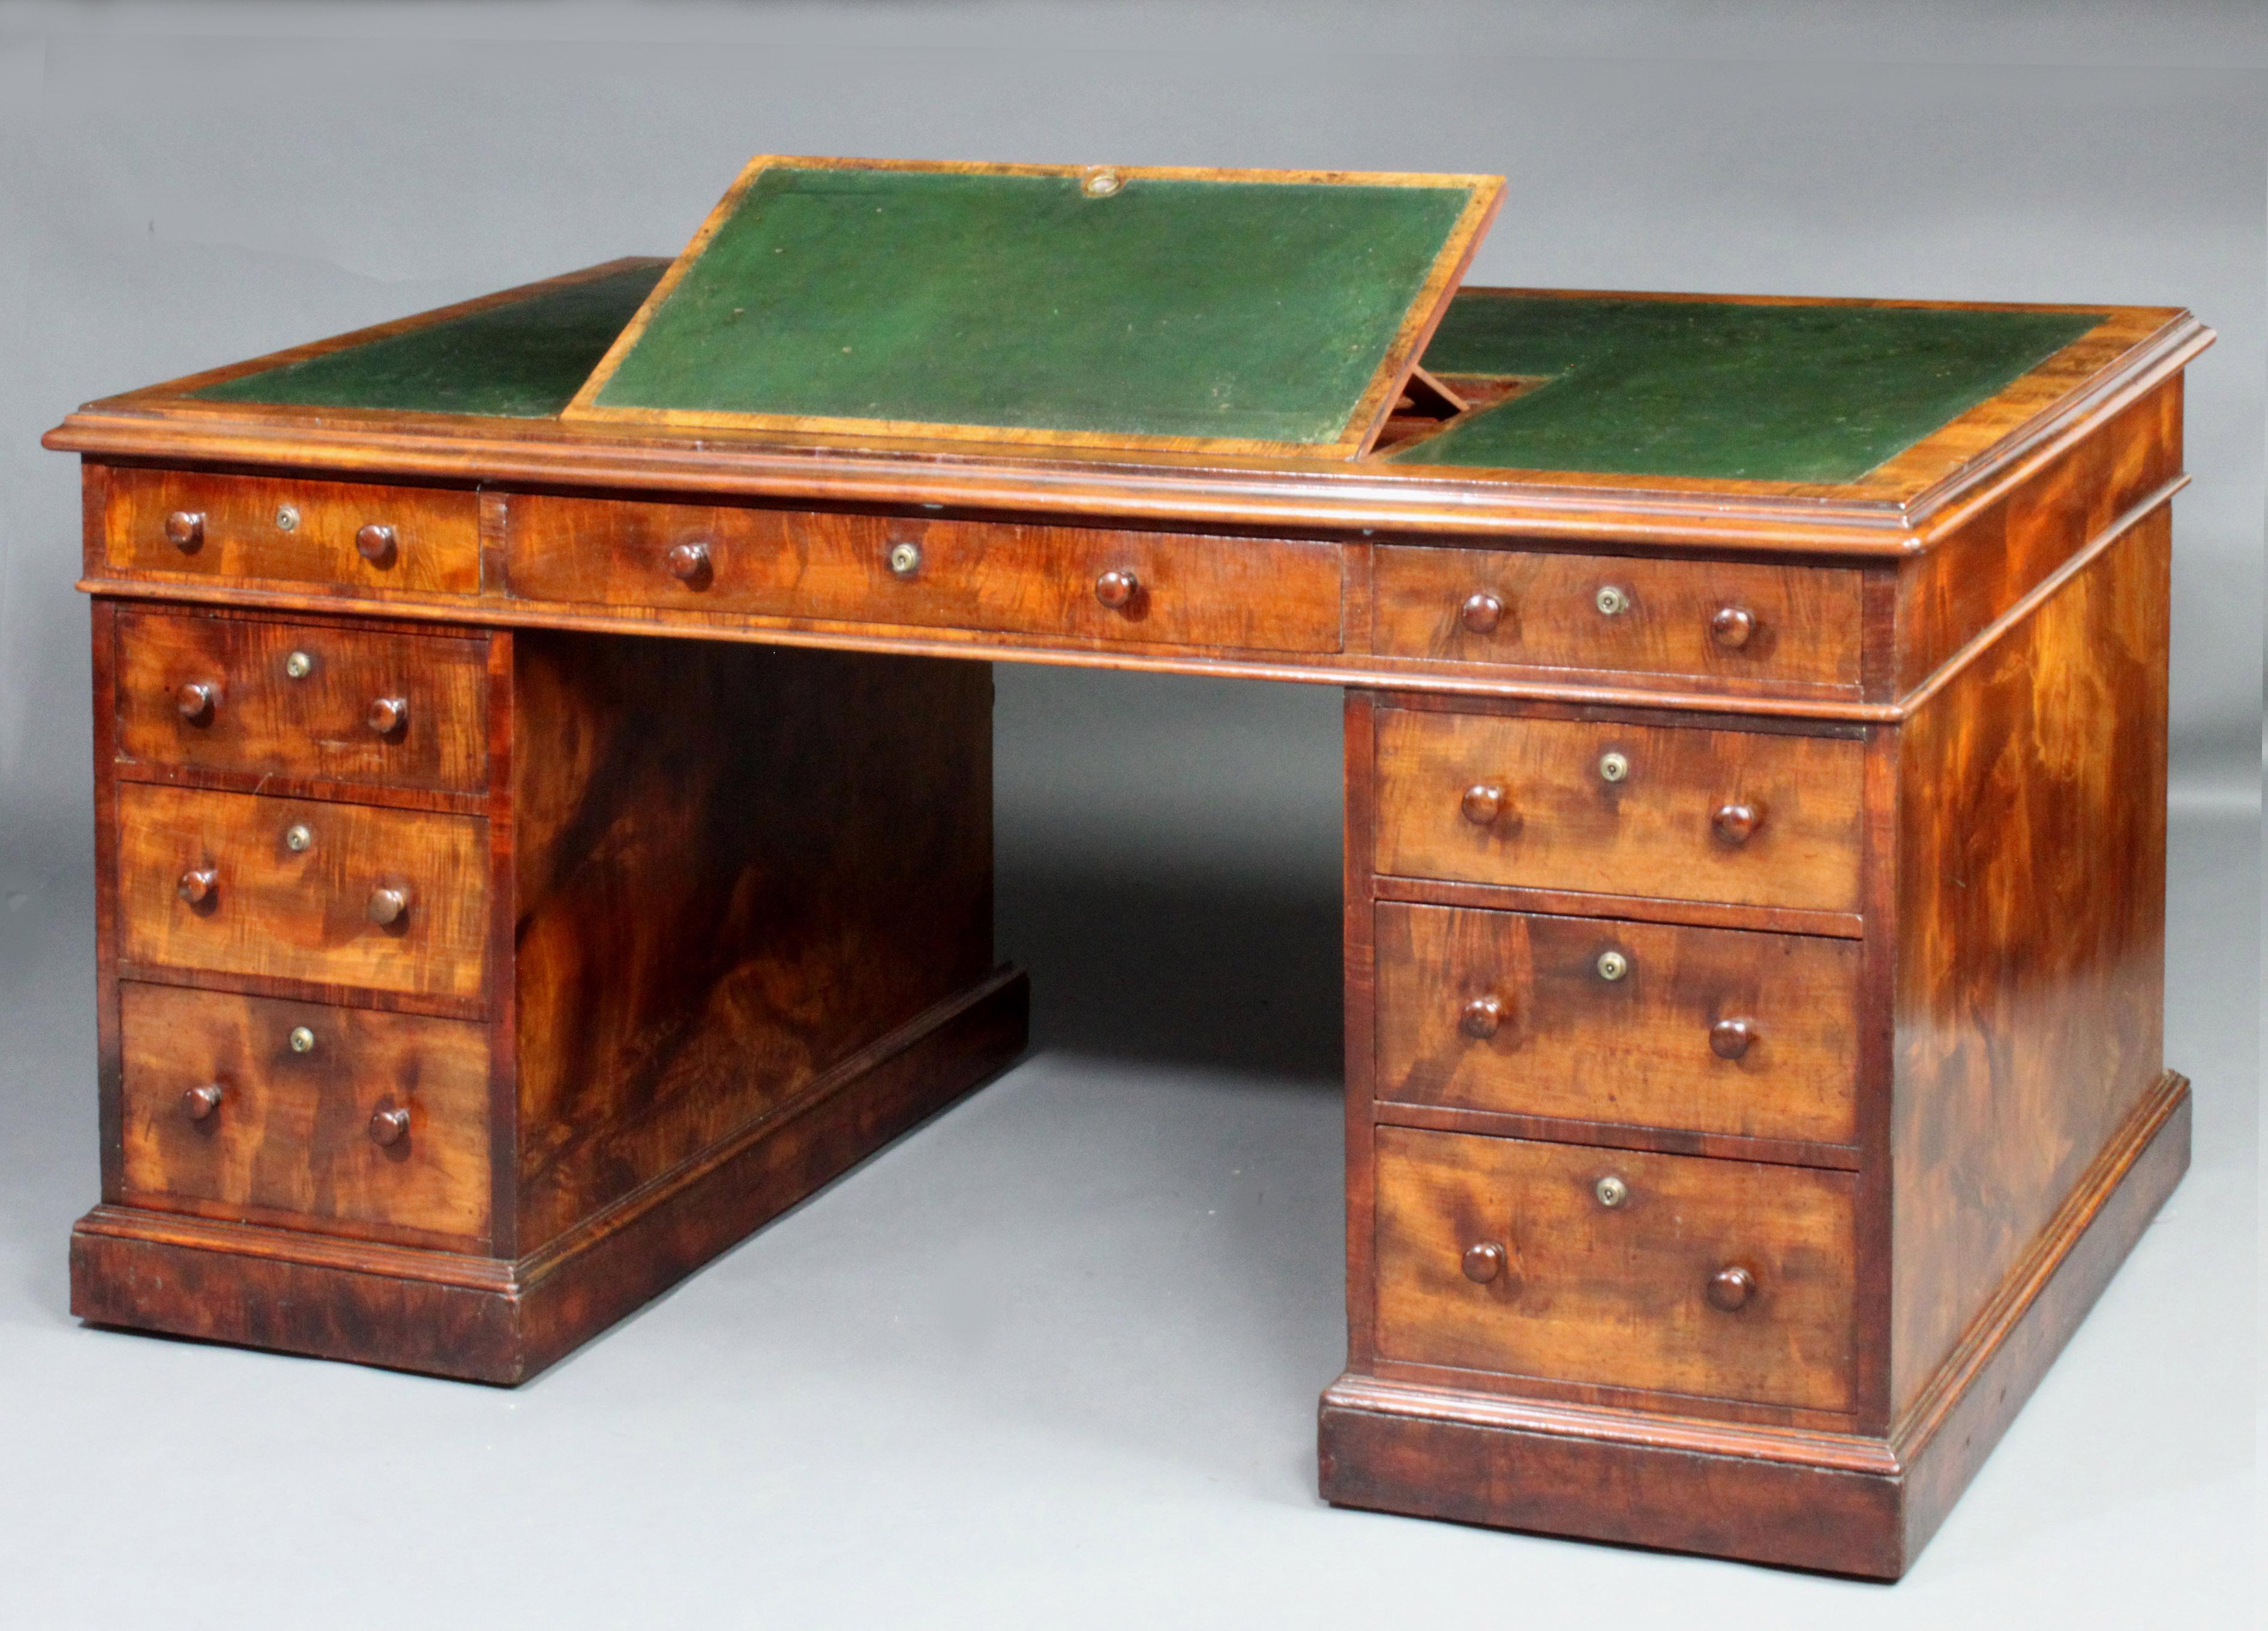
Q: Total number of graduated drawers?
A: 6